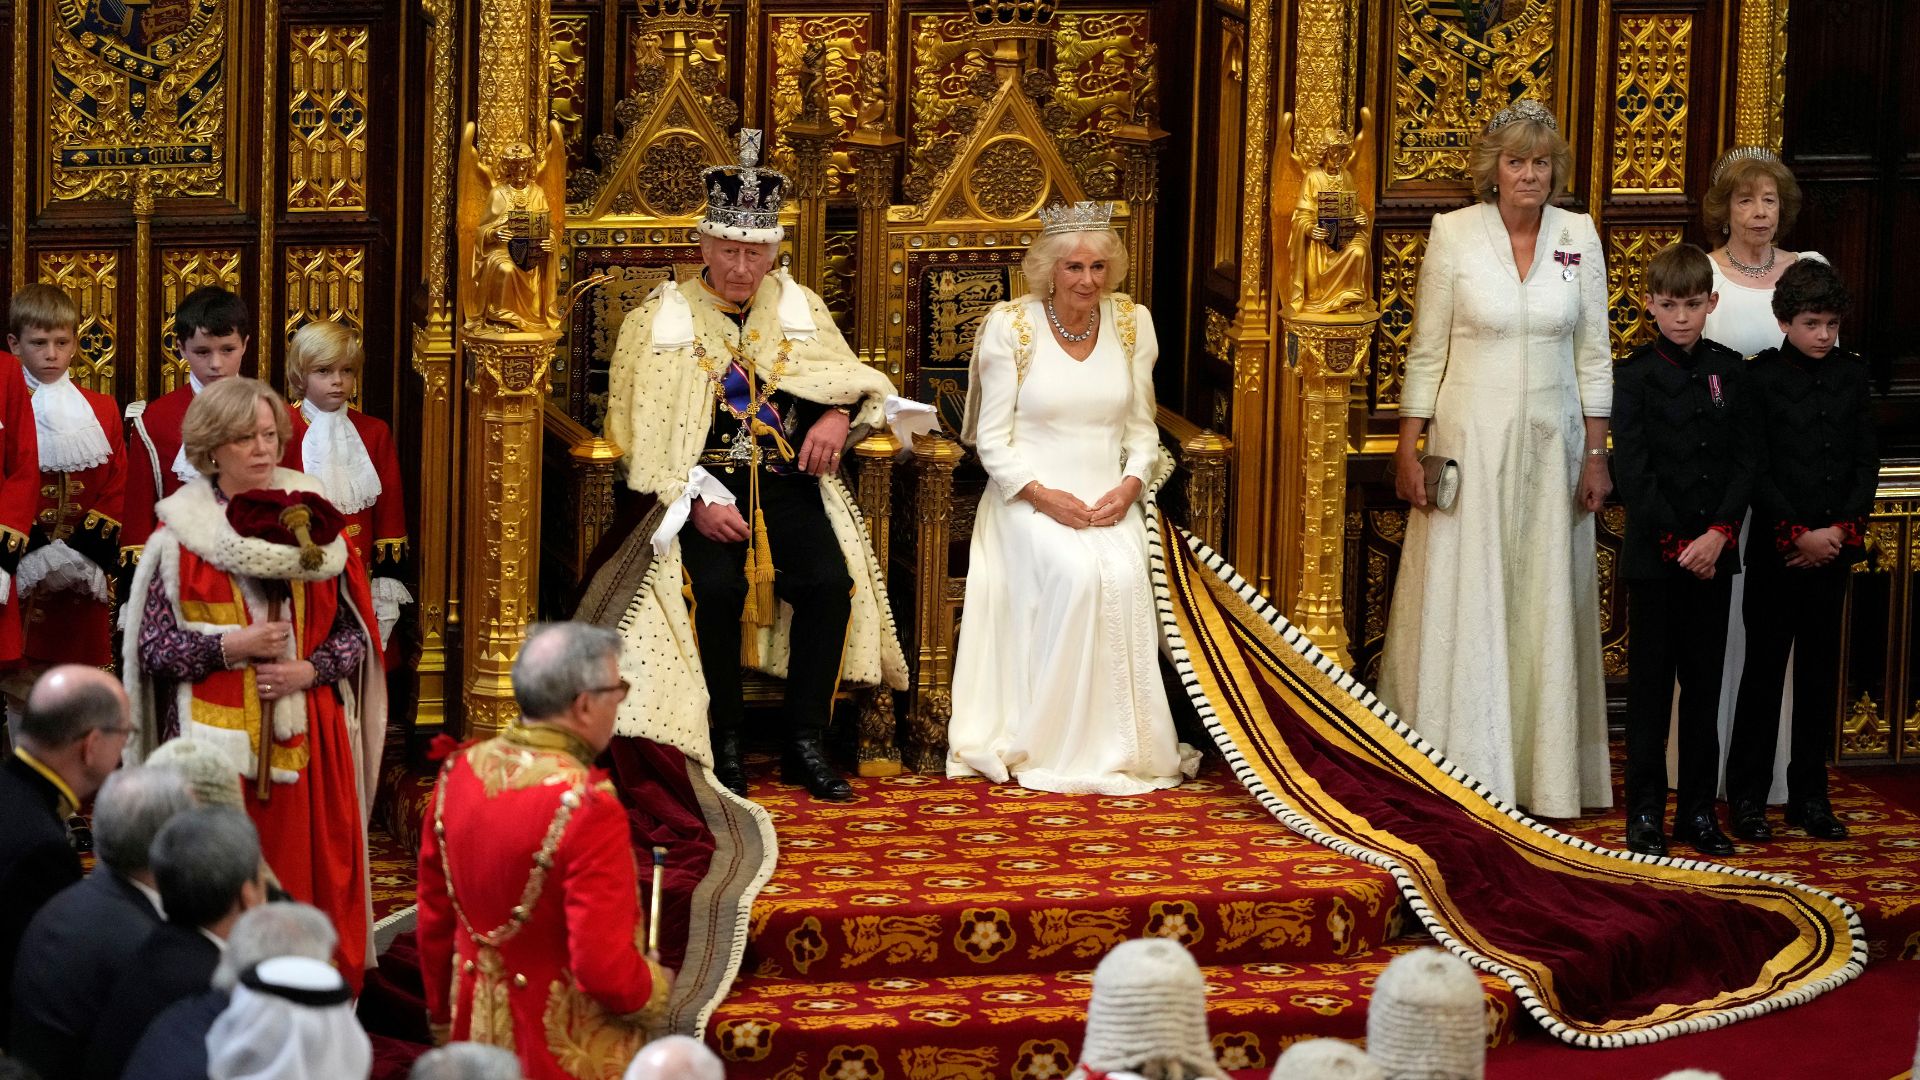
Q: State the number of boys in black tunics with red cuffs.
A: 2